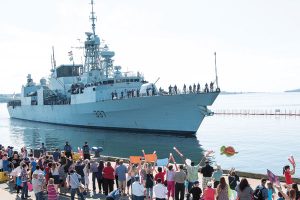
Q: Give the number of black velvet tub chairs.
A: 0